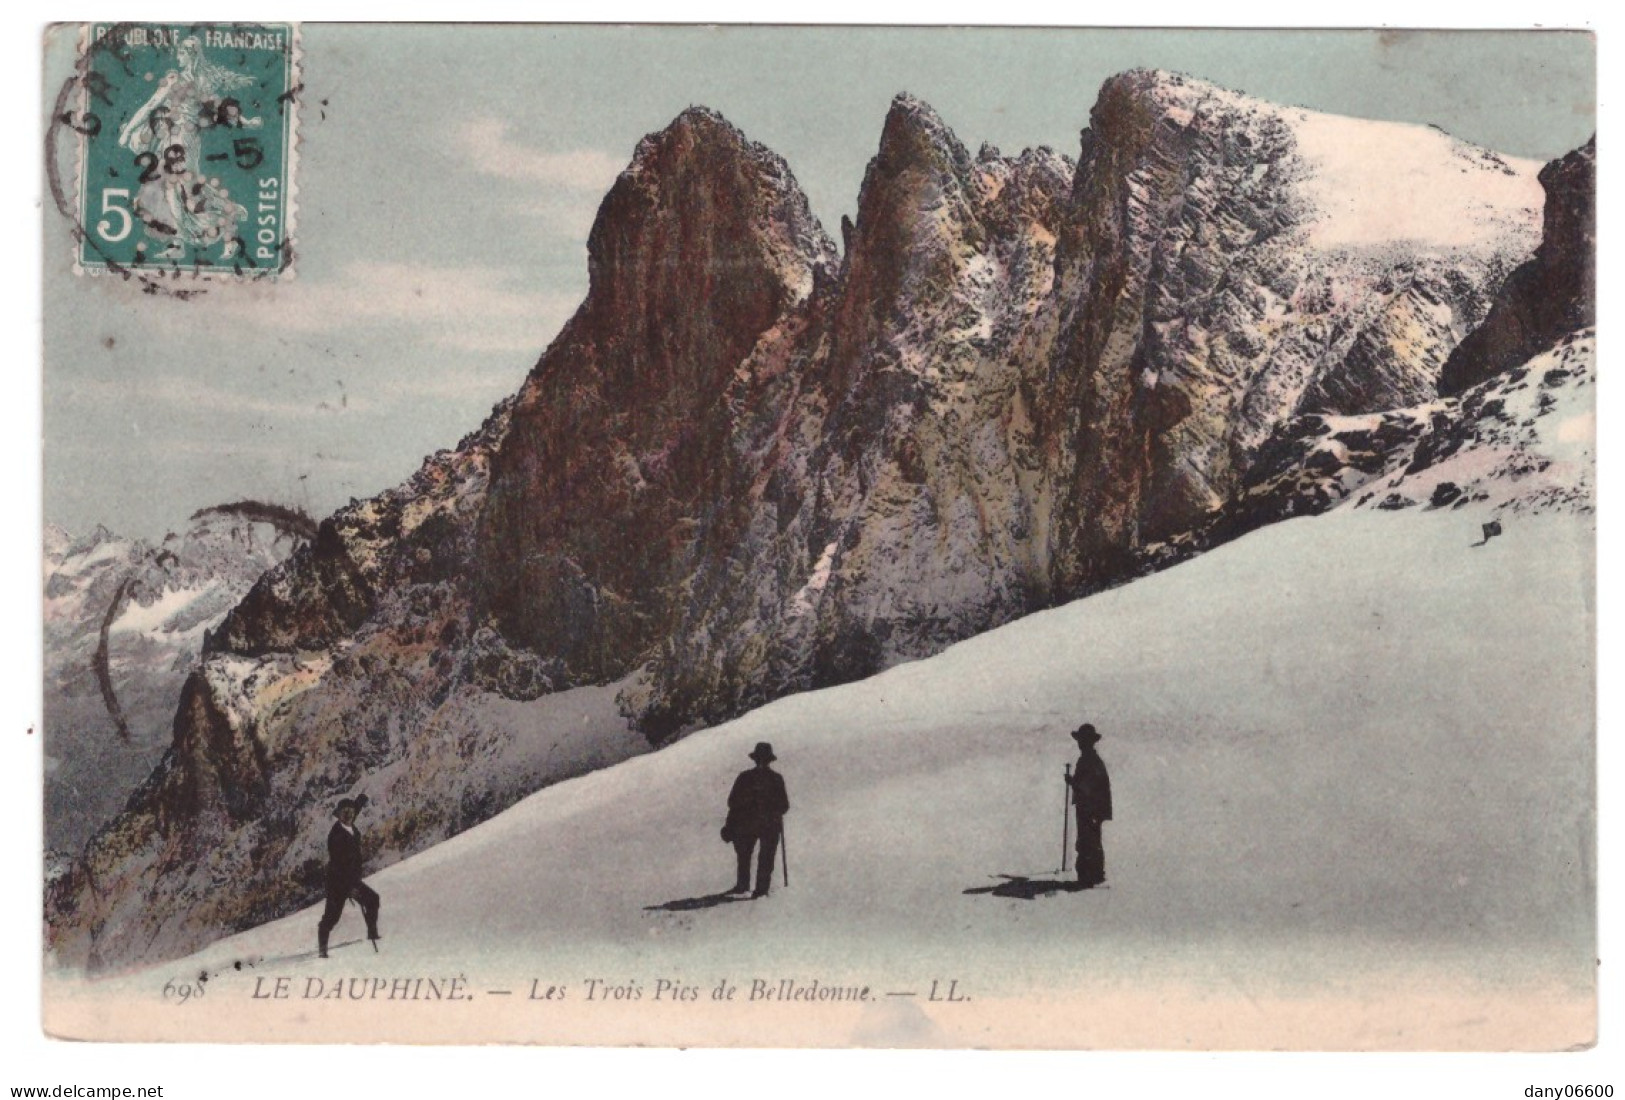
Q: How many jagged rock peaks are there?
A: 3